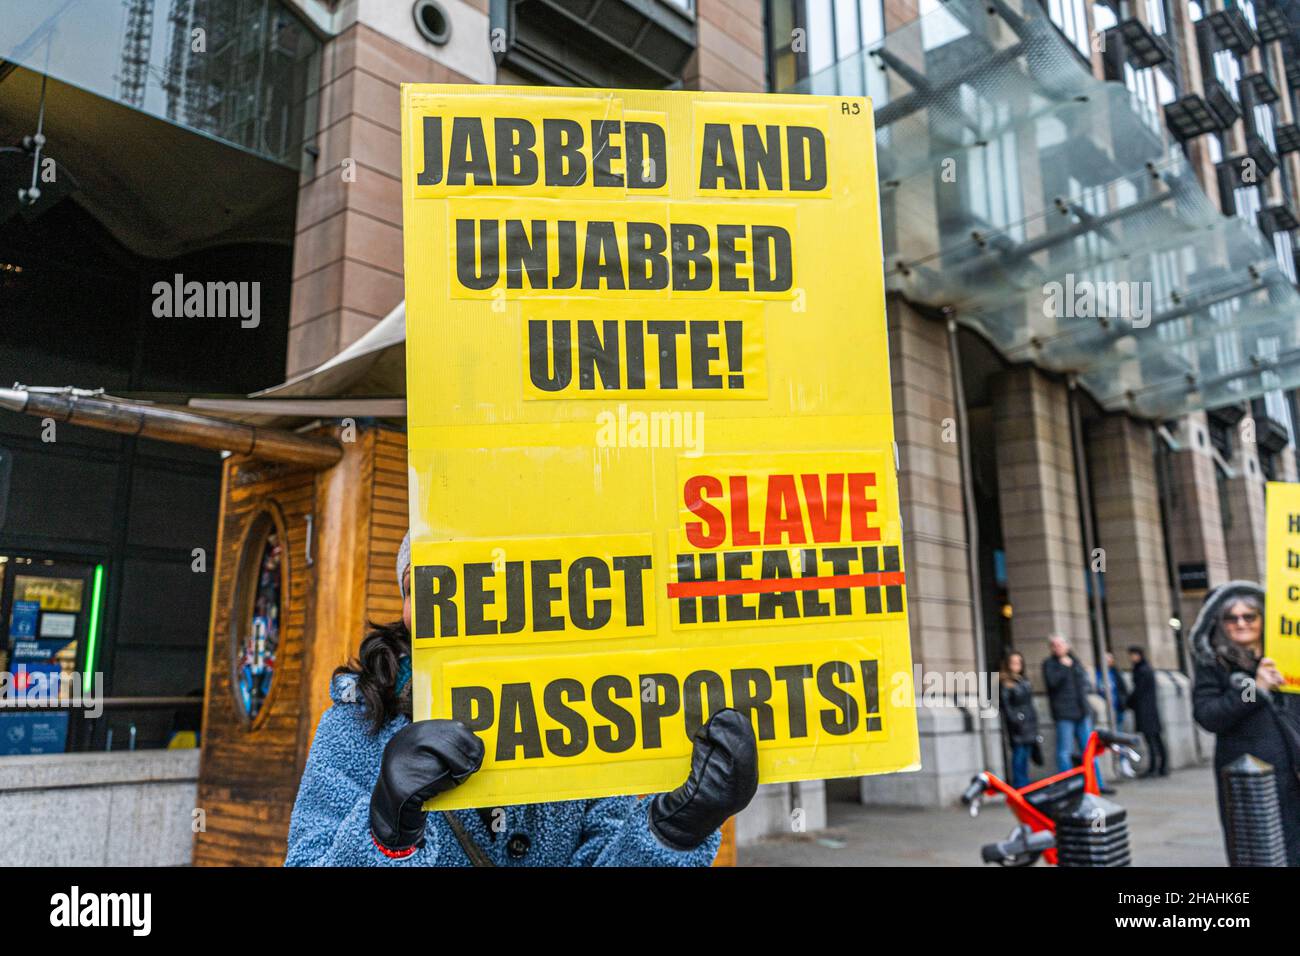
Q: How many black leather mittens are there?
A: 2